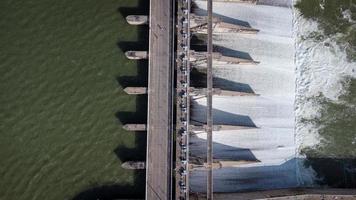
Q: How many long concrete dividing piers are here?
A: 5